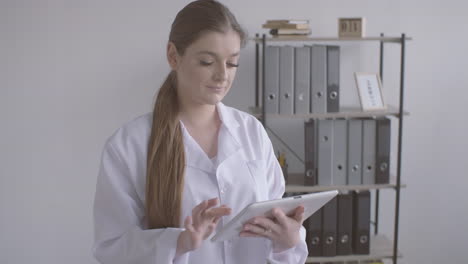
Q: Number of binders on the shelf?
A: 15